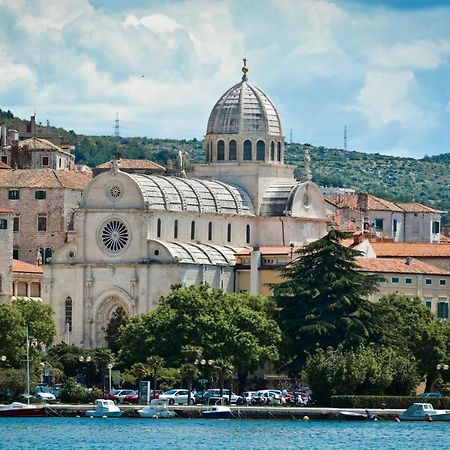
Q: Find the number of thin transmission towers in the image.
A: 3